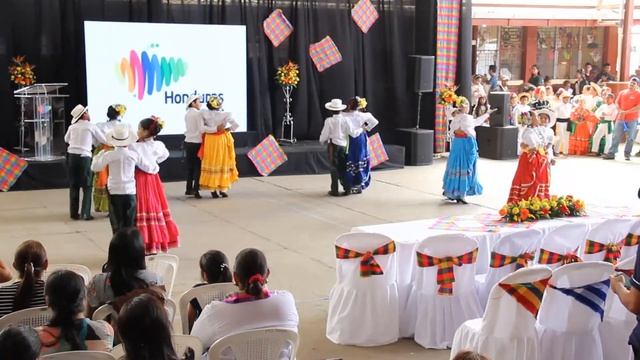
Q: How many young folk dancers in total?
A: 12